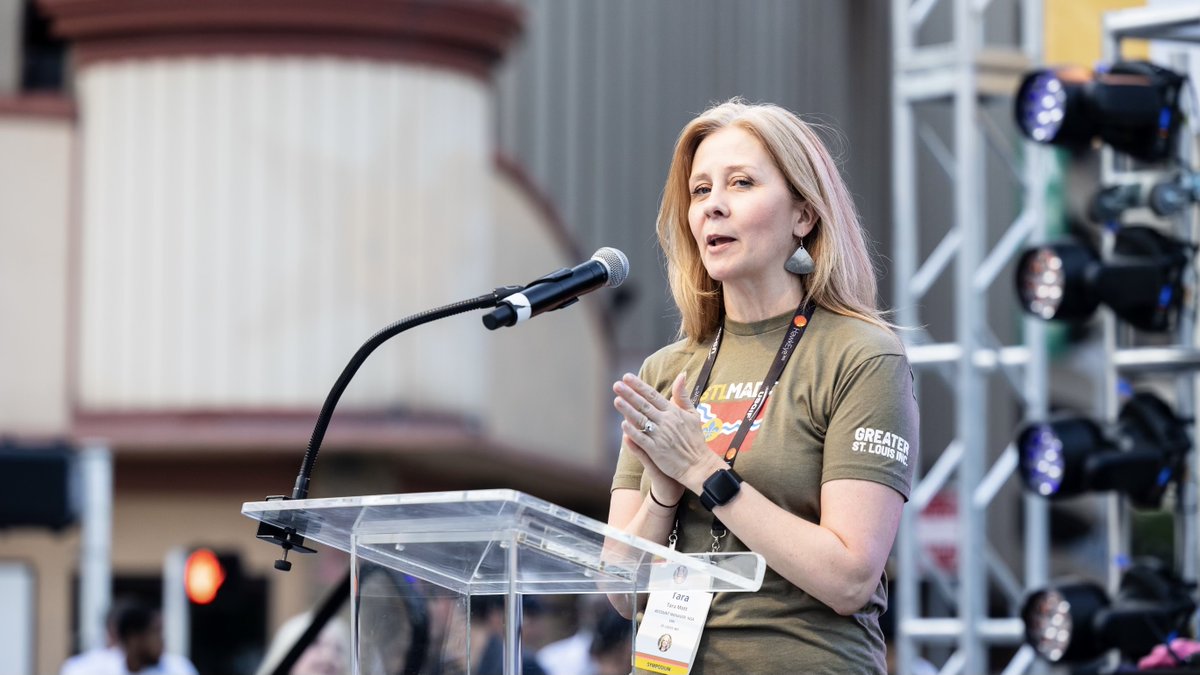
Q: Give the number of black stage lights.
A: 4